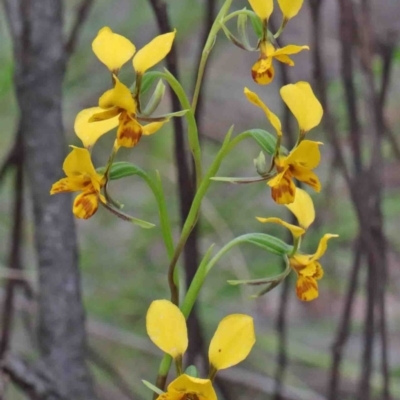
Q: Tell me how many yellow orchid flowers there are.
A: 6